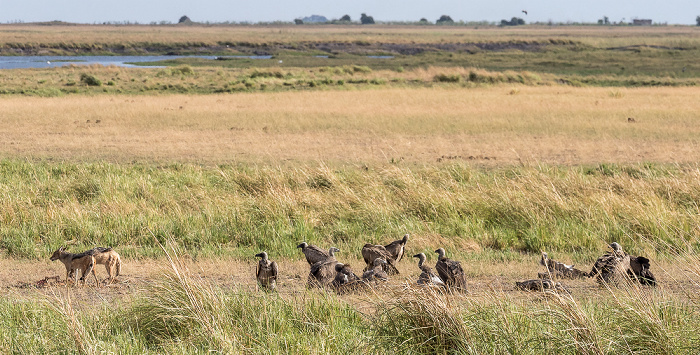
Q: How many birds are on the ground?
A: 13